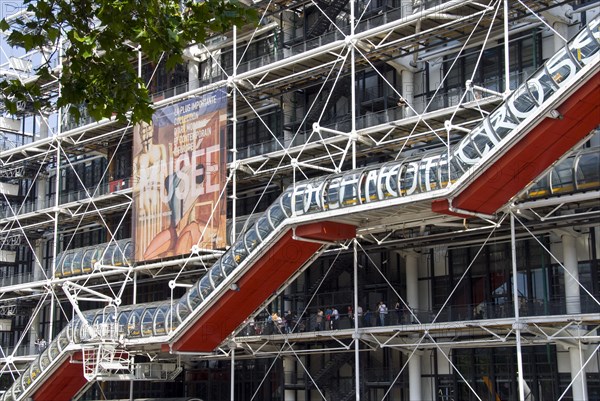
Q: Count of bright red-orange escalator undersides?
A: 3